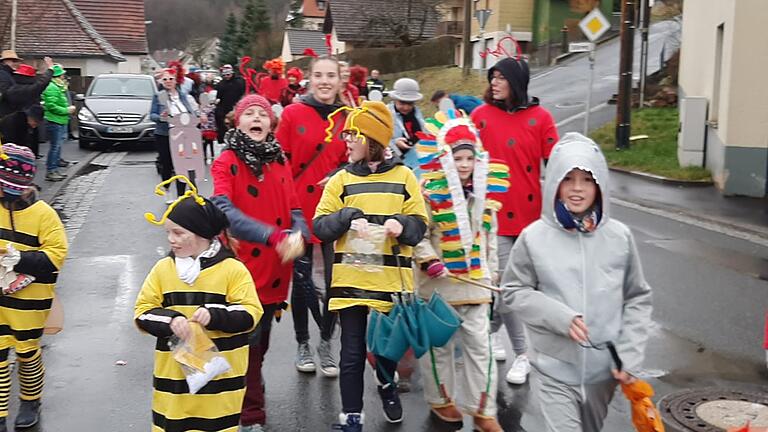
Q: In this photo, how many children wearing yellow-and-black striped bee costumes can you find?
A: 3